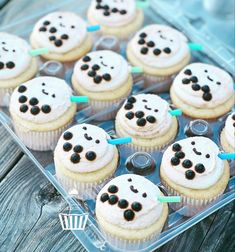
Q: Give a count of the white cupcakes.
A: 12